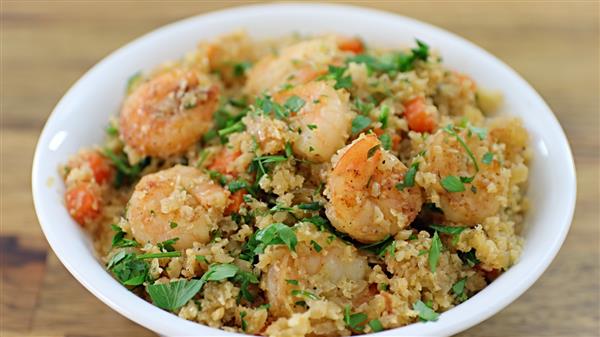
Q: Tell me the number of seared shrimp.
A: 7